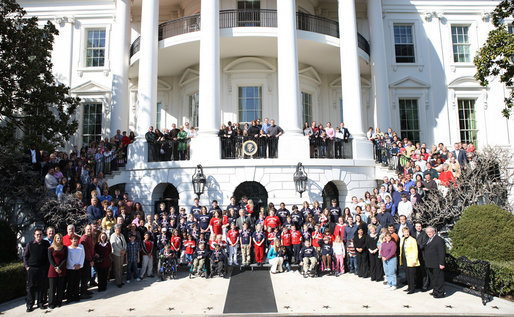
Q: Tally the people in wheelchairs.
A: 5